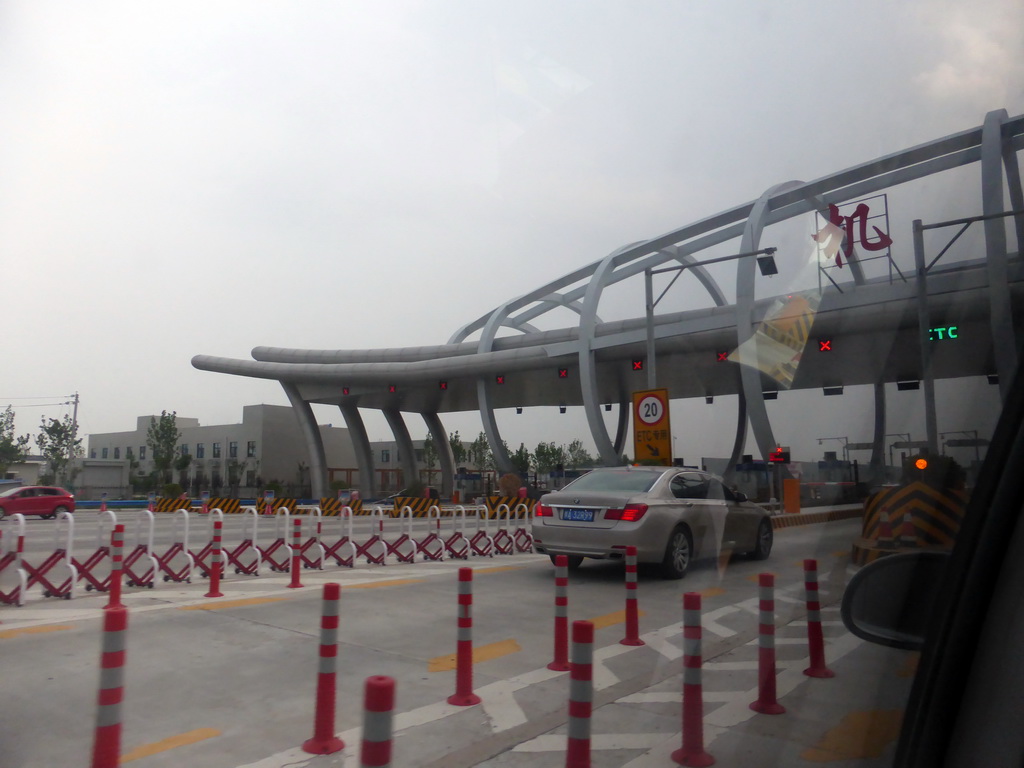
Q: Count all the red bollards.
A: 13